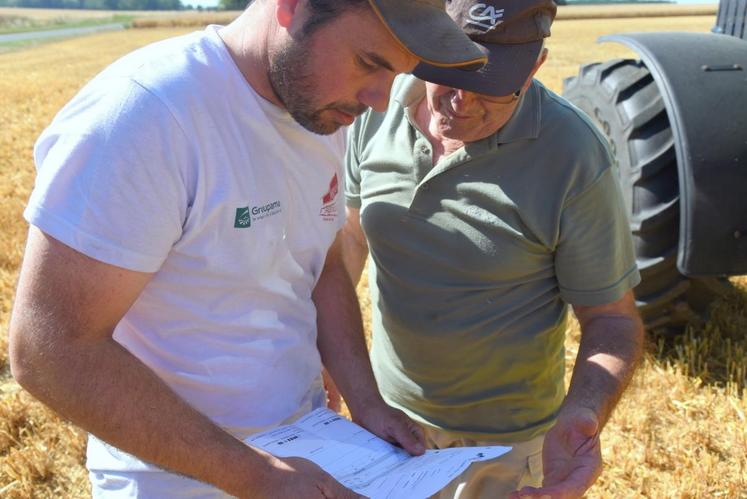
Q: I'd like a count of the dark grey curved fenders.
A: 1